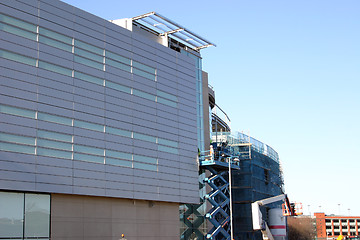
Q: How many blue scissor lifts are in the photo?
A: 1